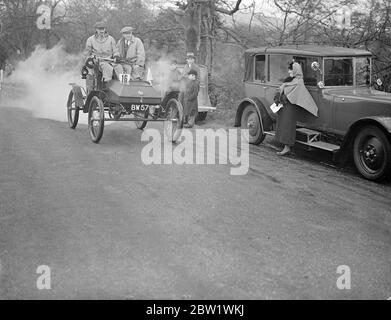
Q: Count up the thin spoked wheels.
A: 4